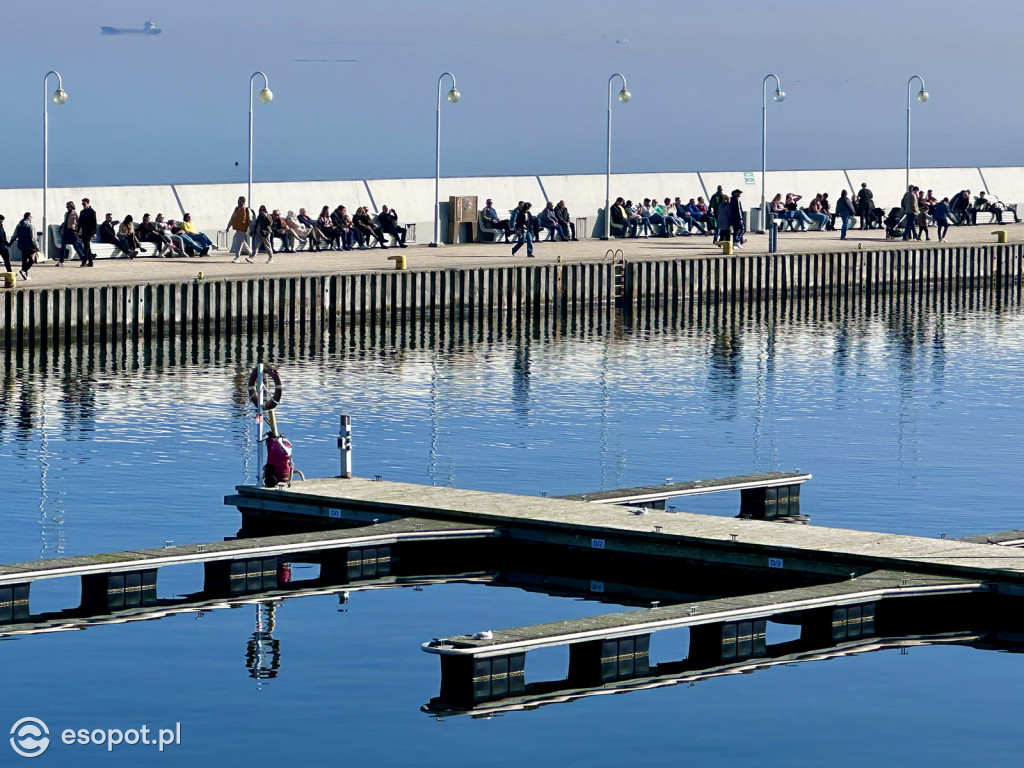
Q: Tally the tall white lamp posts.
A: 6